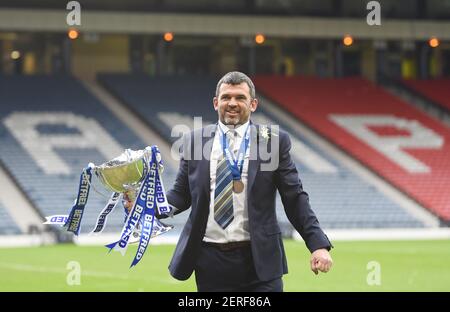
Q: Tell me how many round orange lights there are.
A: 5